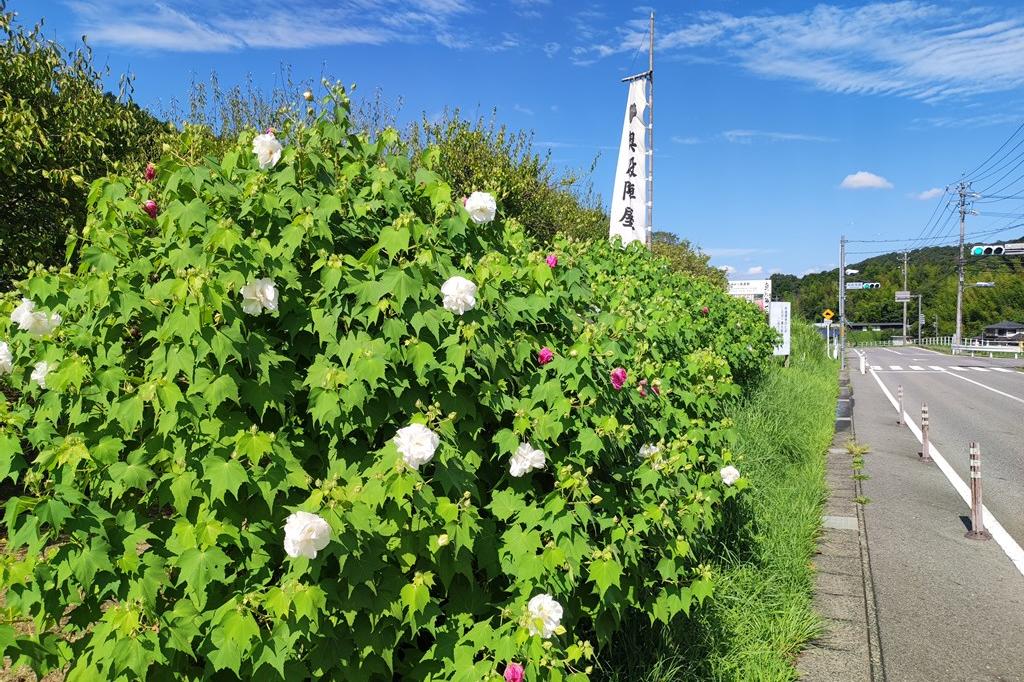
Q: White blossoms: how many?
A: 13